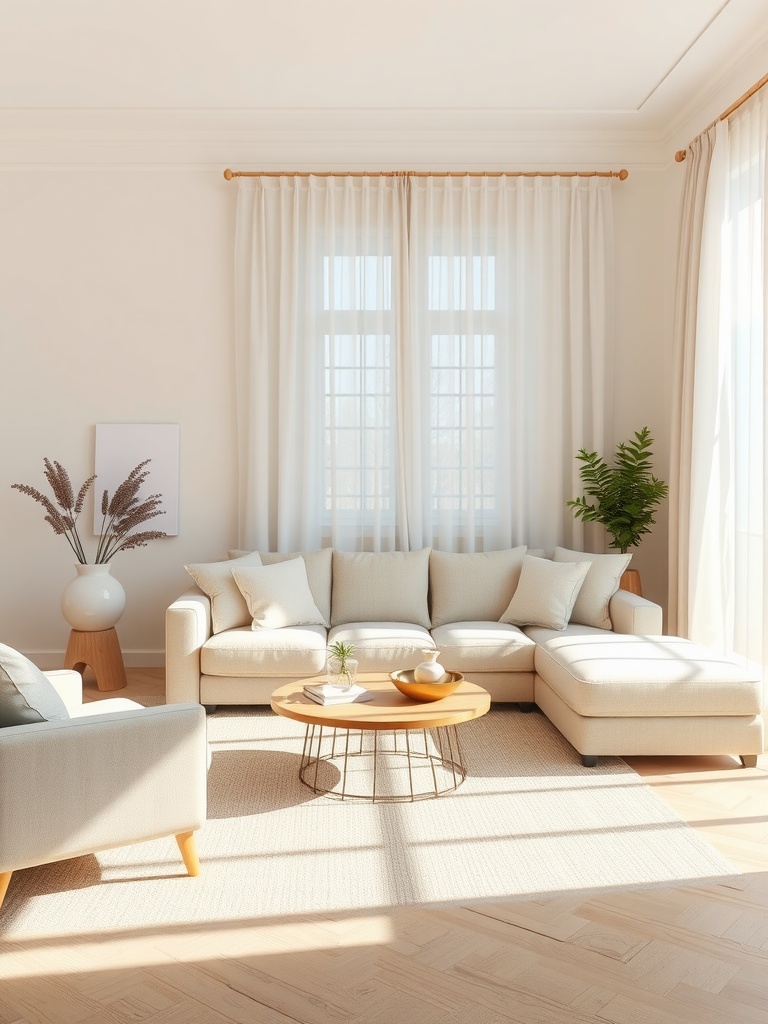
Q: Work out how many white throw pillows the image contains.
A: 4